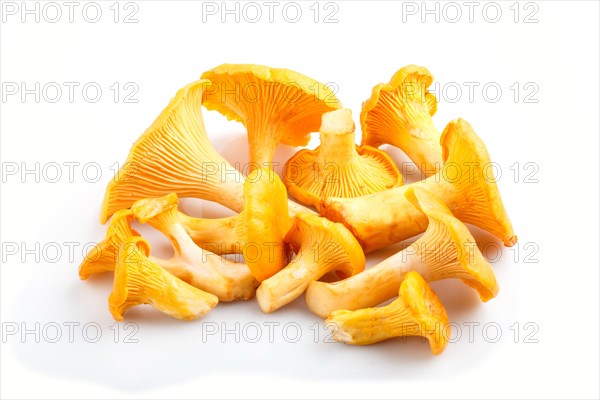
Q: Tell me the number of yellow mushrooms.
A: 12